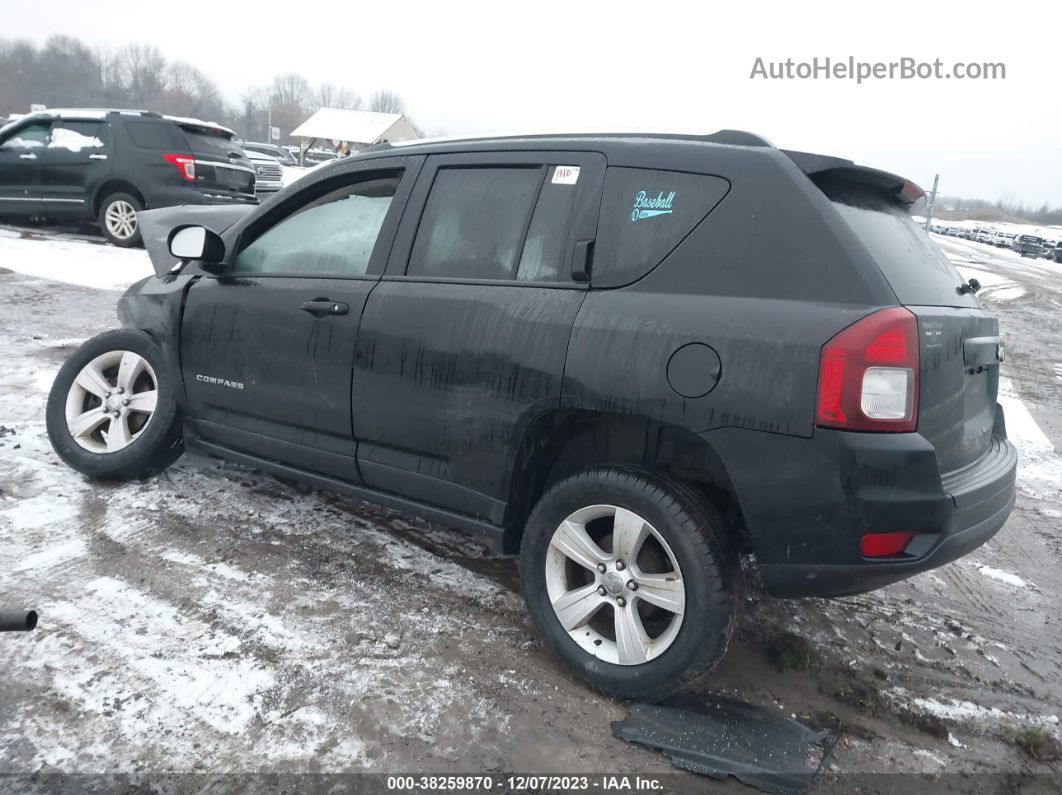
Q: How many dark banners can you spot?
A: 1